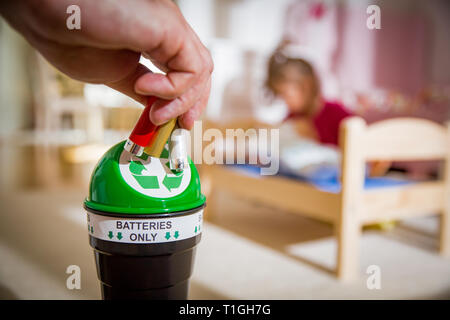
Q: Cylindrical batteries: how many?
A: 3